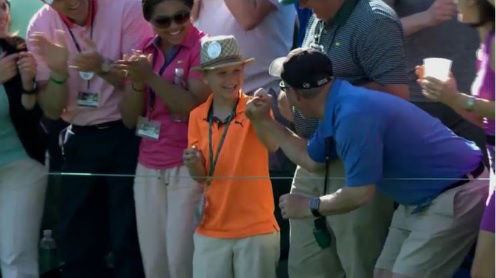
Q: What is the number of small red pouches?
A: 0